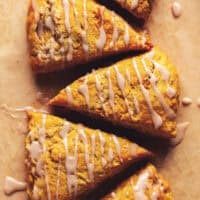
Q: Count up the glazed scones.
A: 5